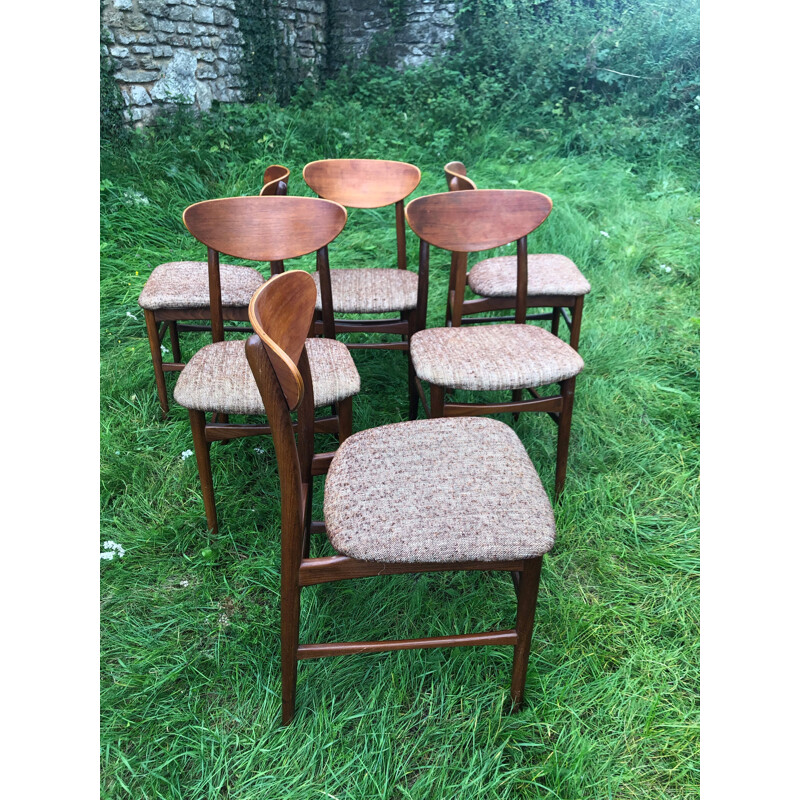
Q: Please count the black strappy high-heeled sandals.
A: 0